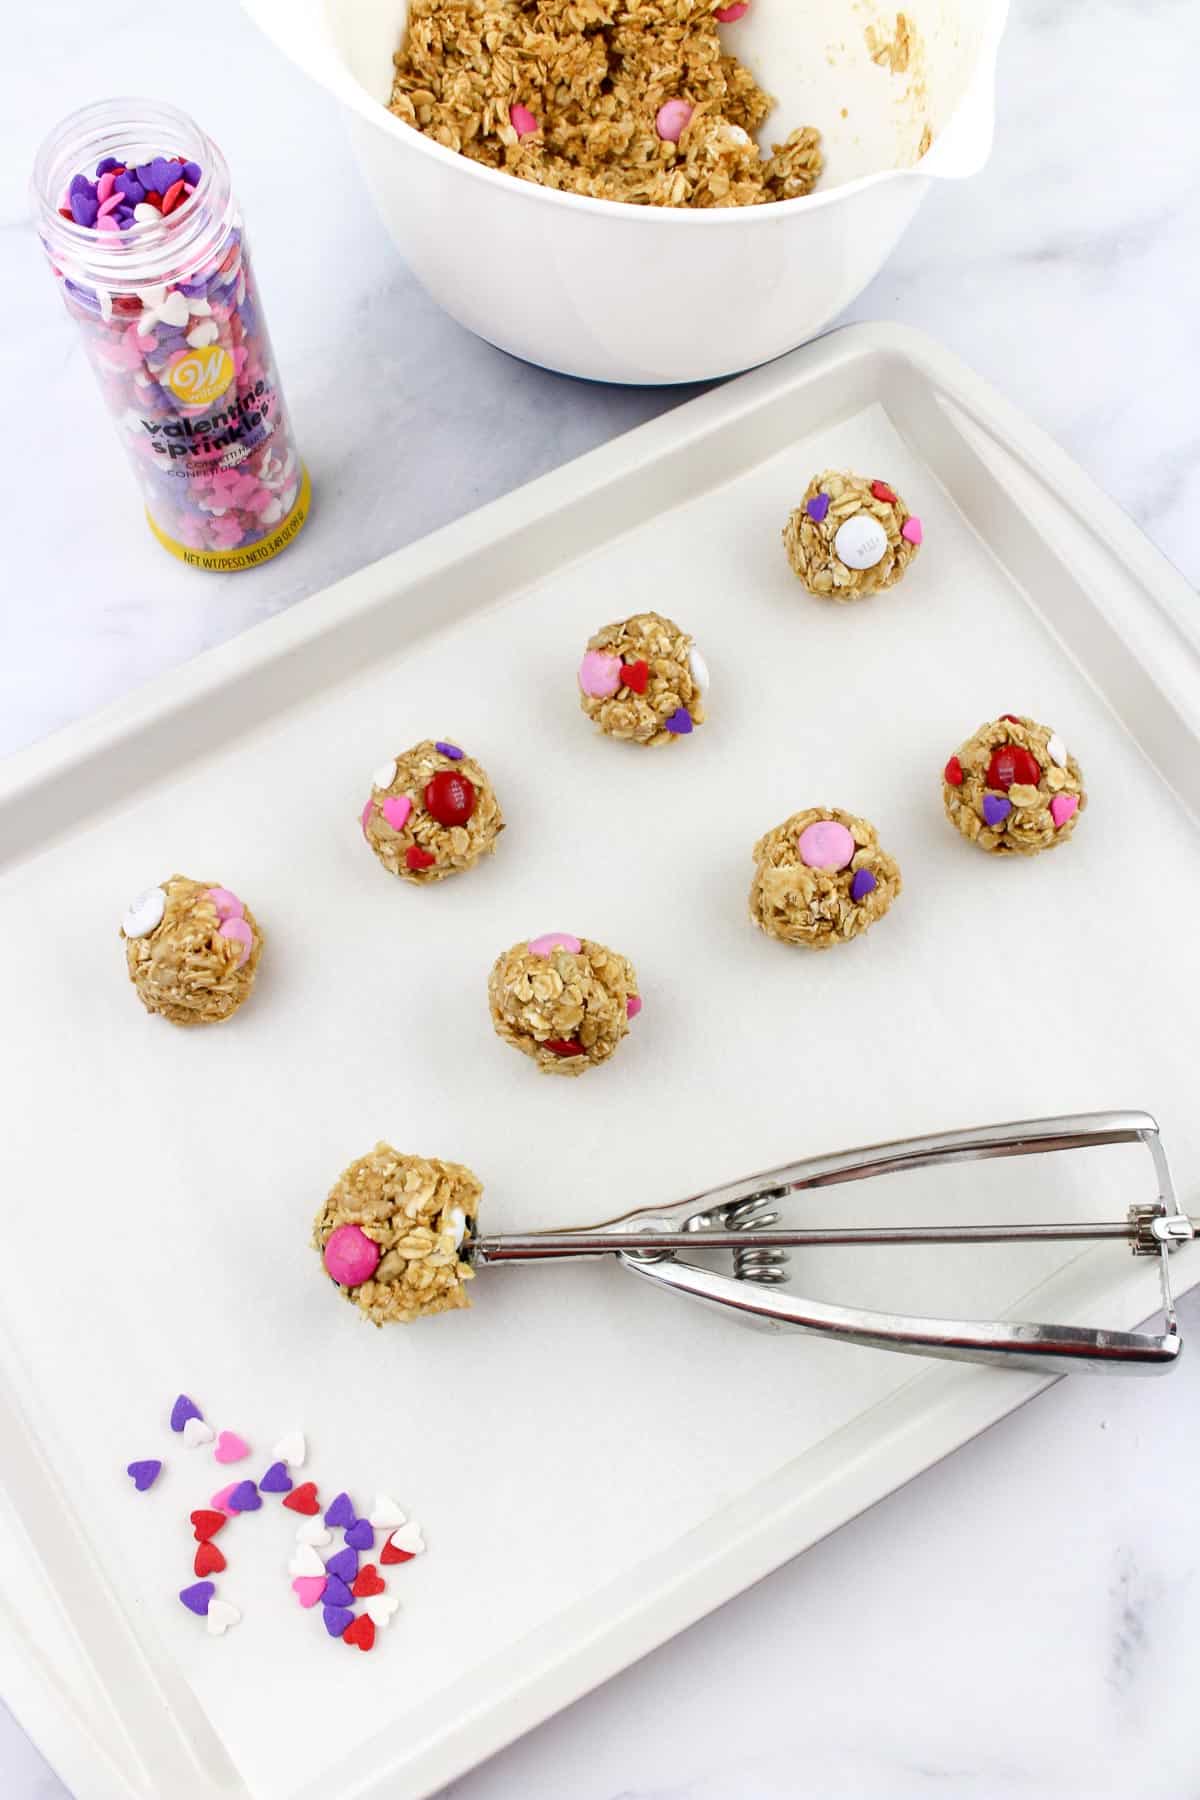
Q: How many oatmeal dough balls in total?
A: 8